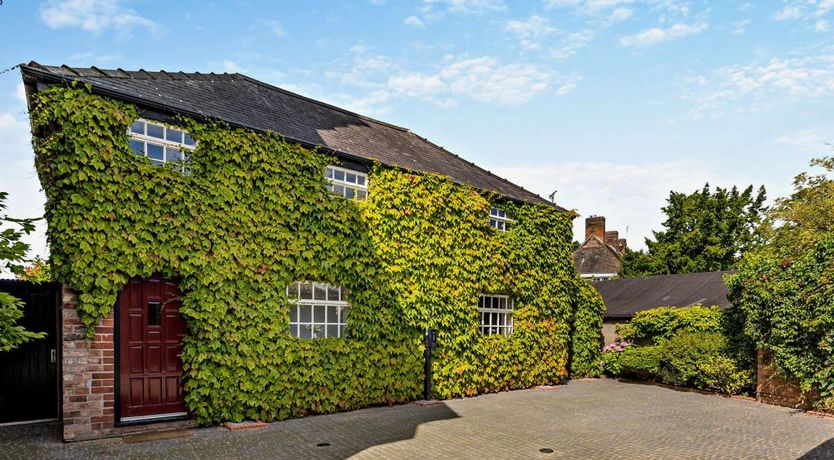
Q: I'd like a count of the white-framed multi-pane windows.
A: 5